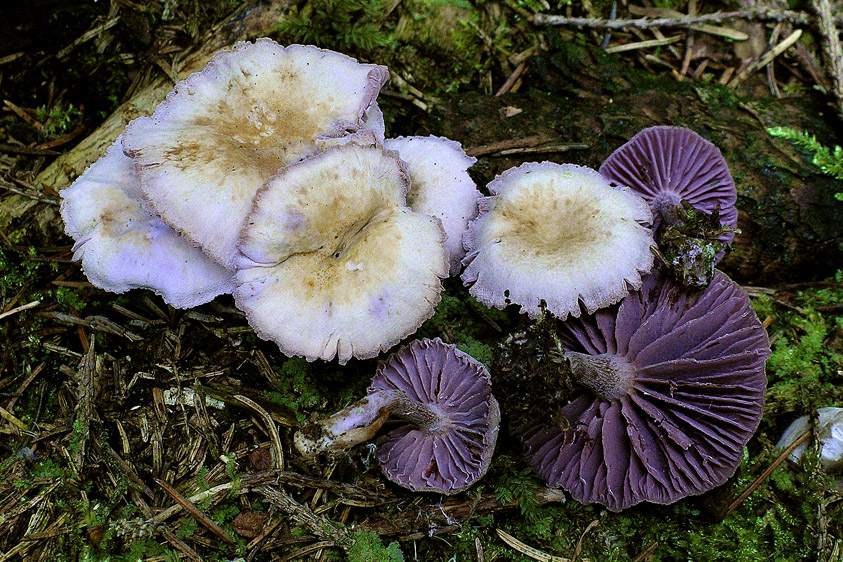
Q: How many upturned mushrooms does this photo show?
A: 3